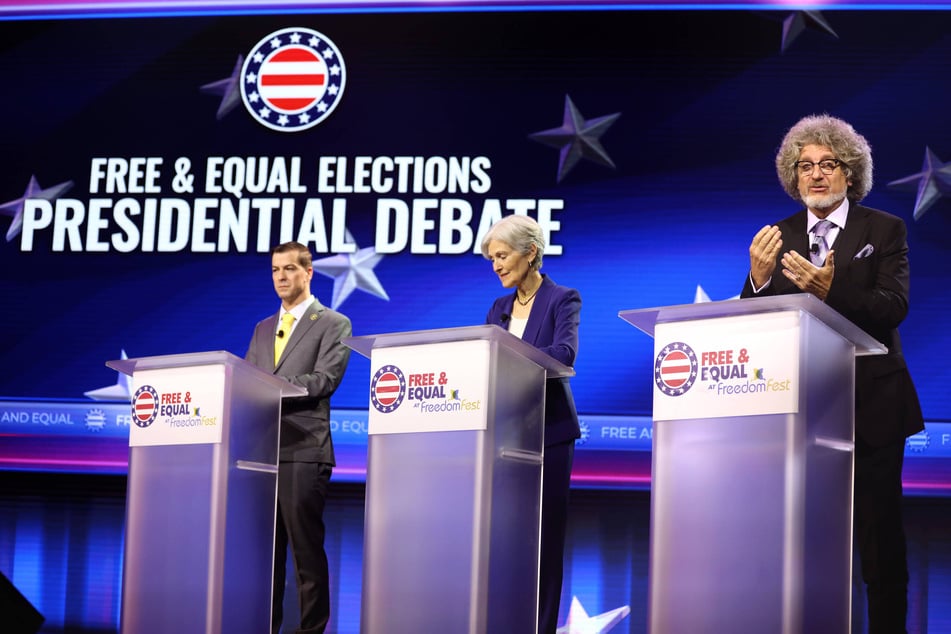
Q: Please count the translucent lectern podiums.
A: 3